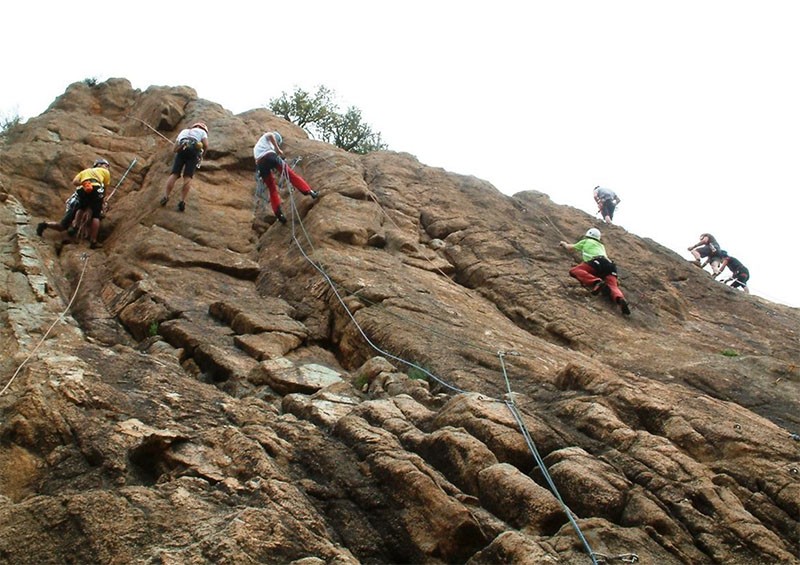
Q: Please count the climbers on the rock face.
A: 7